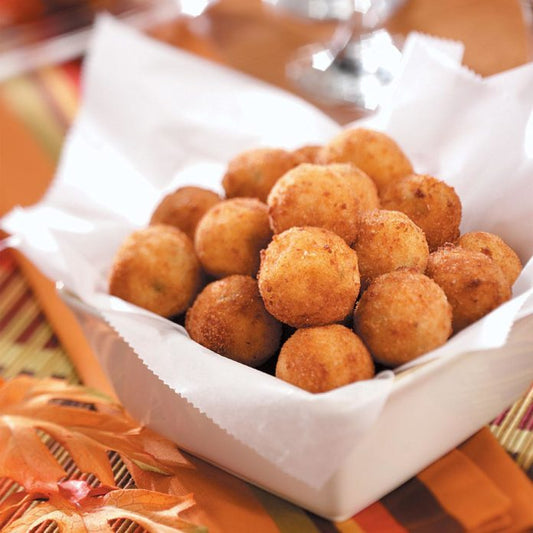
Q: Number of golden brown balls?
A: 15